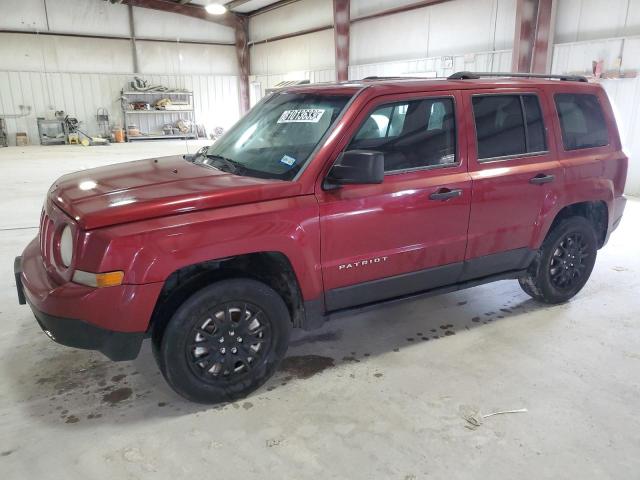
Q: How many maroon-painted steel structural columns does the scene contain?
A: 3